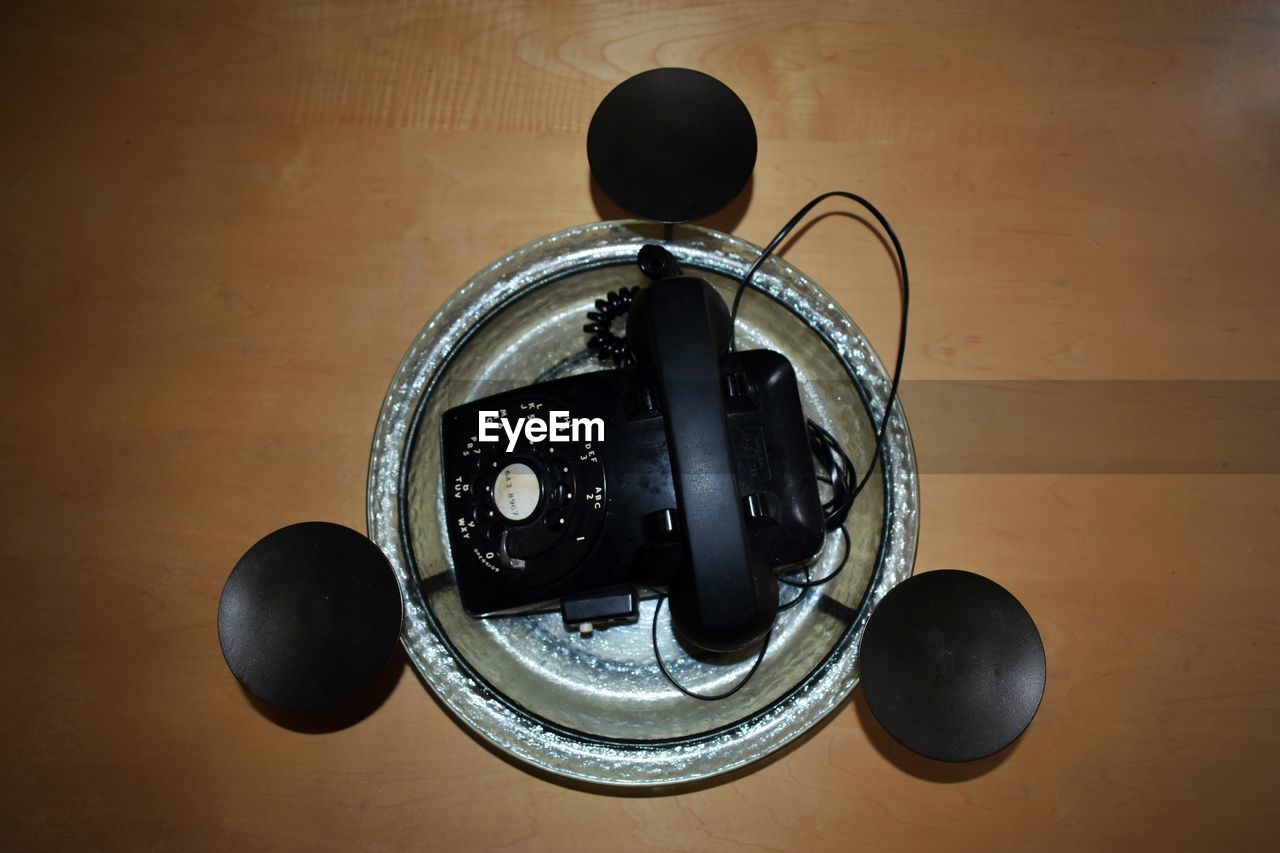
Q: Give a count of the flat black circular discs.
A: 3